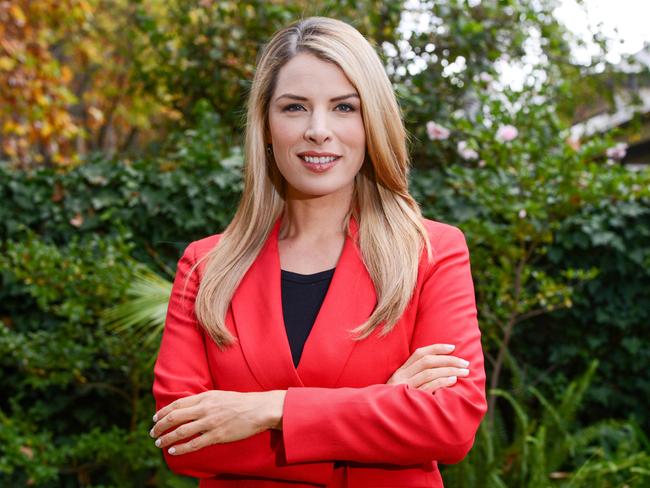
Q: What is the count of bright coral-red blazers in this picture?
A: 1